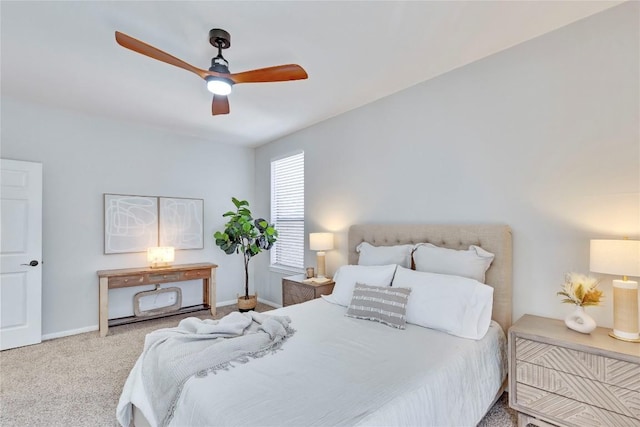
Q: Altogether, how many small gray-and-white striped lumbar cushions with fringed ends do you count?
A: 1